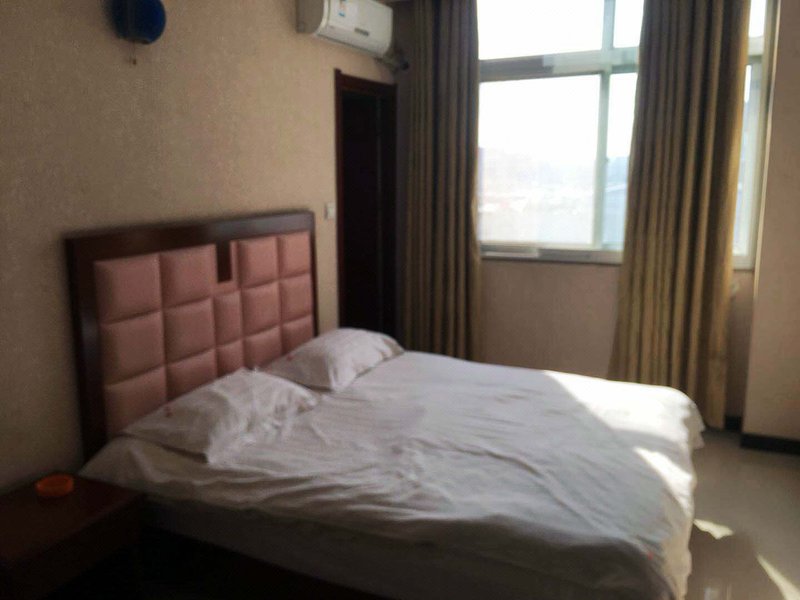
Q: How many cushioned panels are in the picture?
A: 14